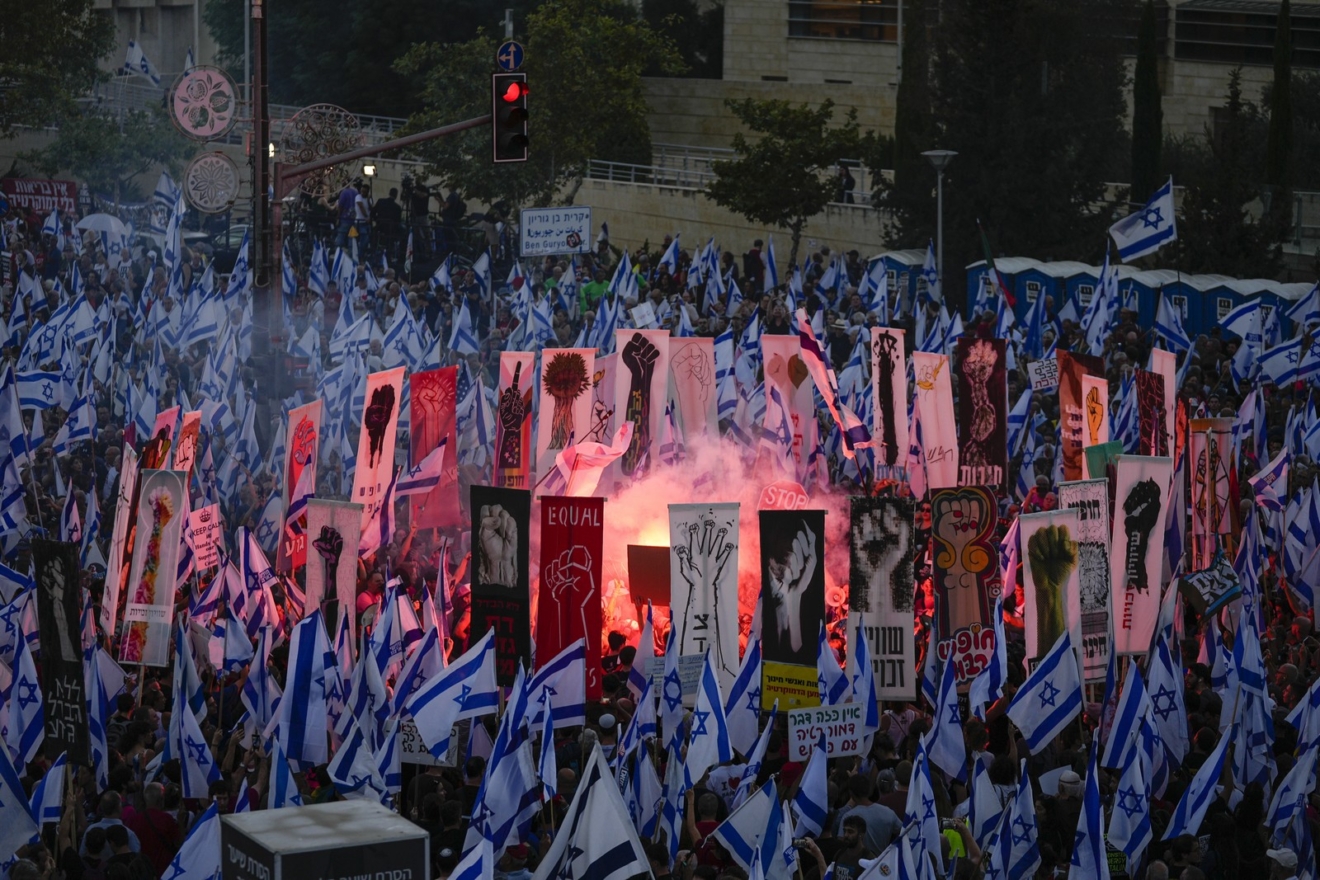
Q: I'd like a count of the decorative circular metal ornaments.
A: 3